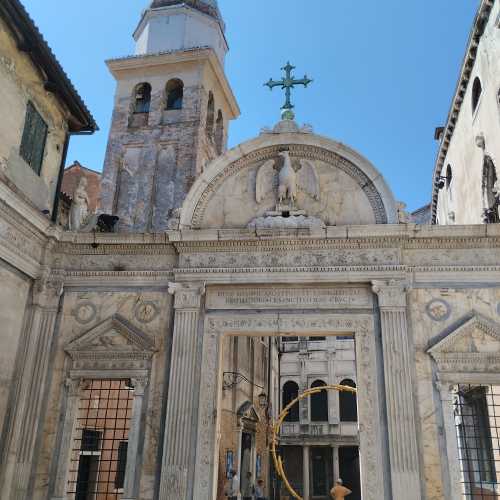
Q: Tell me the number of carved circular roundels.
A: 3